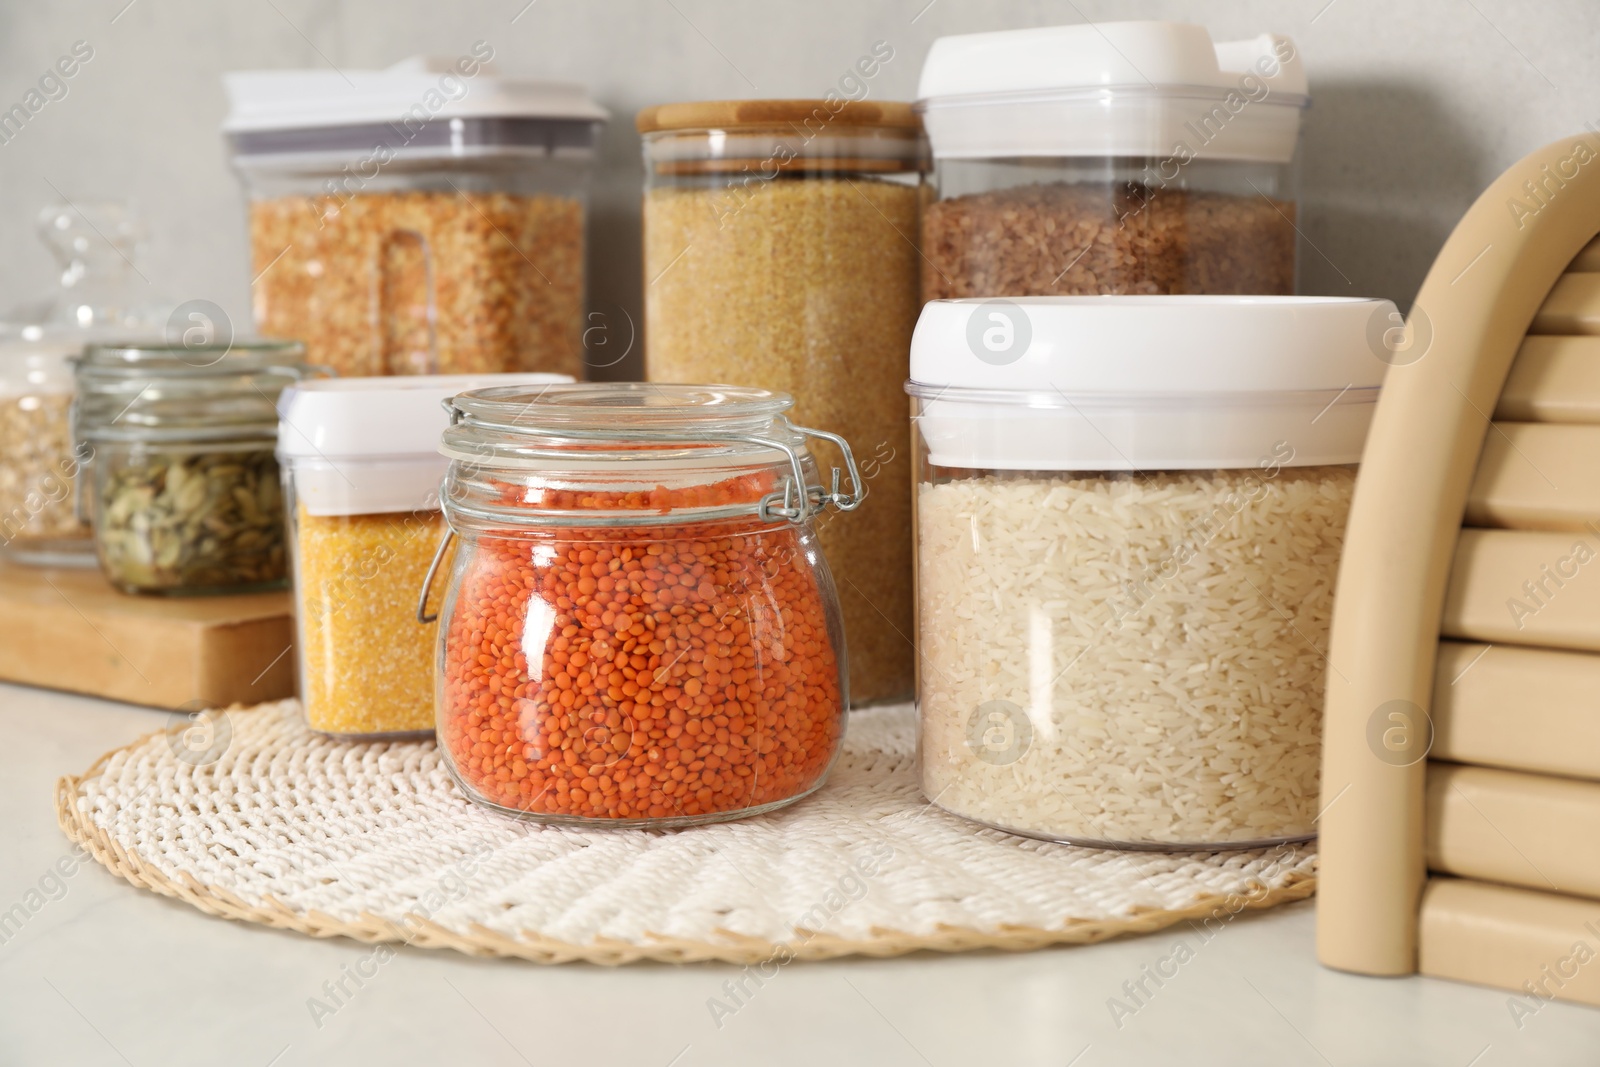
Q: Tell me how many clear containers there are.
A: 8